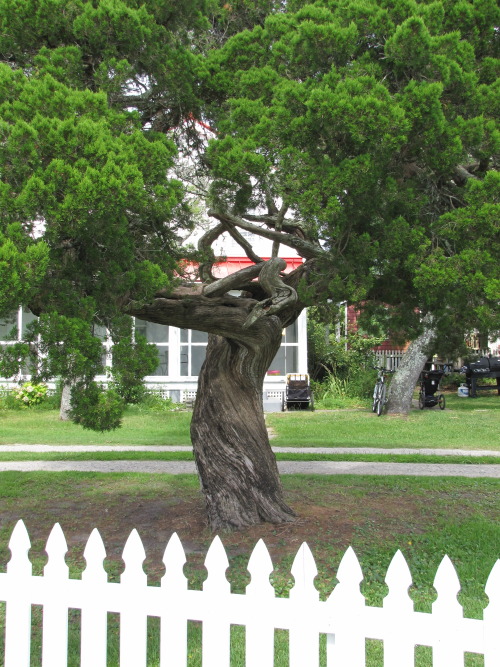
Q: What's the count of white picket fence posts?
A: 12